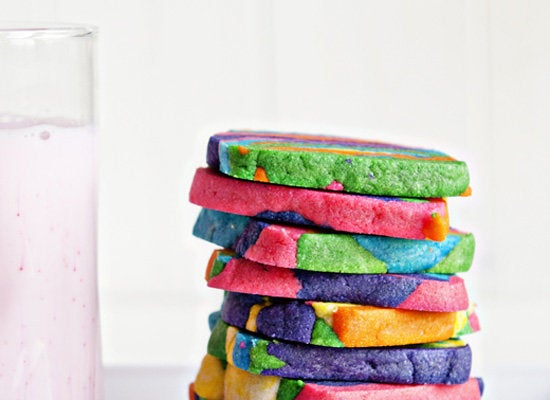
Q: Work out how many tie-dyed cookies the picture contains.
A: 7